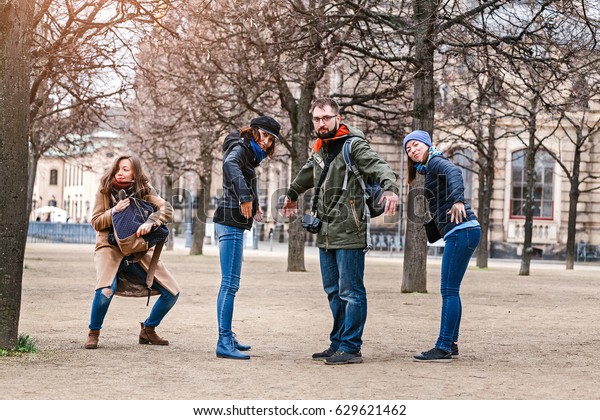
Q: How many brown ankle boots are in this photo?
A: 2